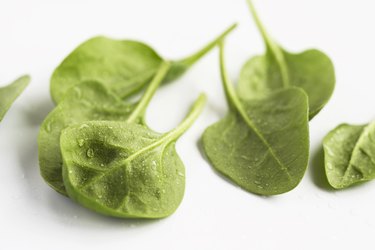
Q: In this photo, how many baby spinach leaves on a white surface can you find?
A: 7